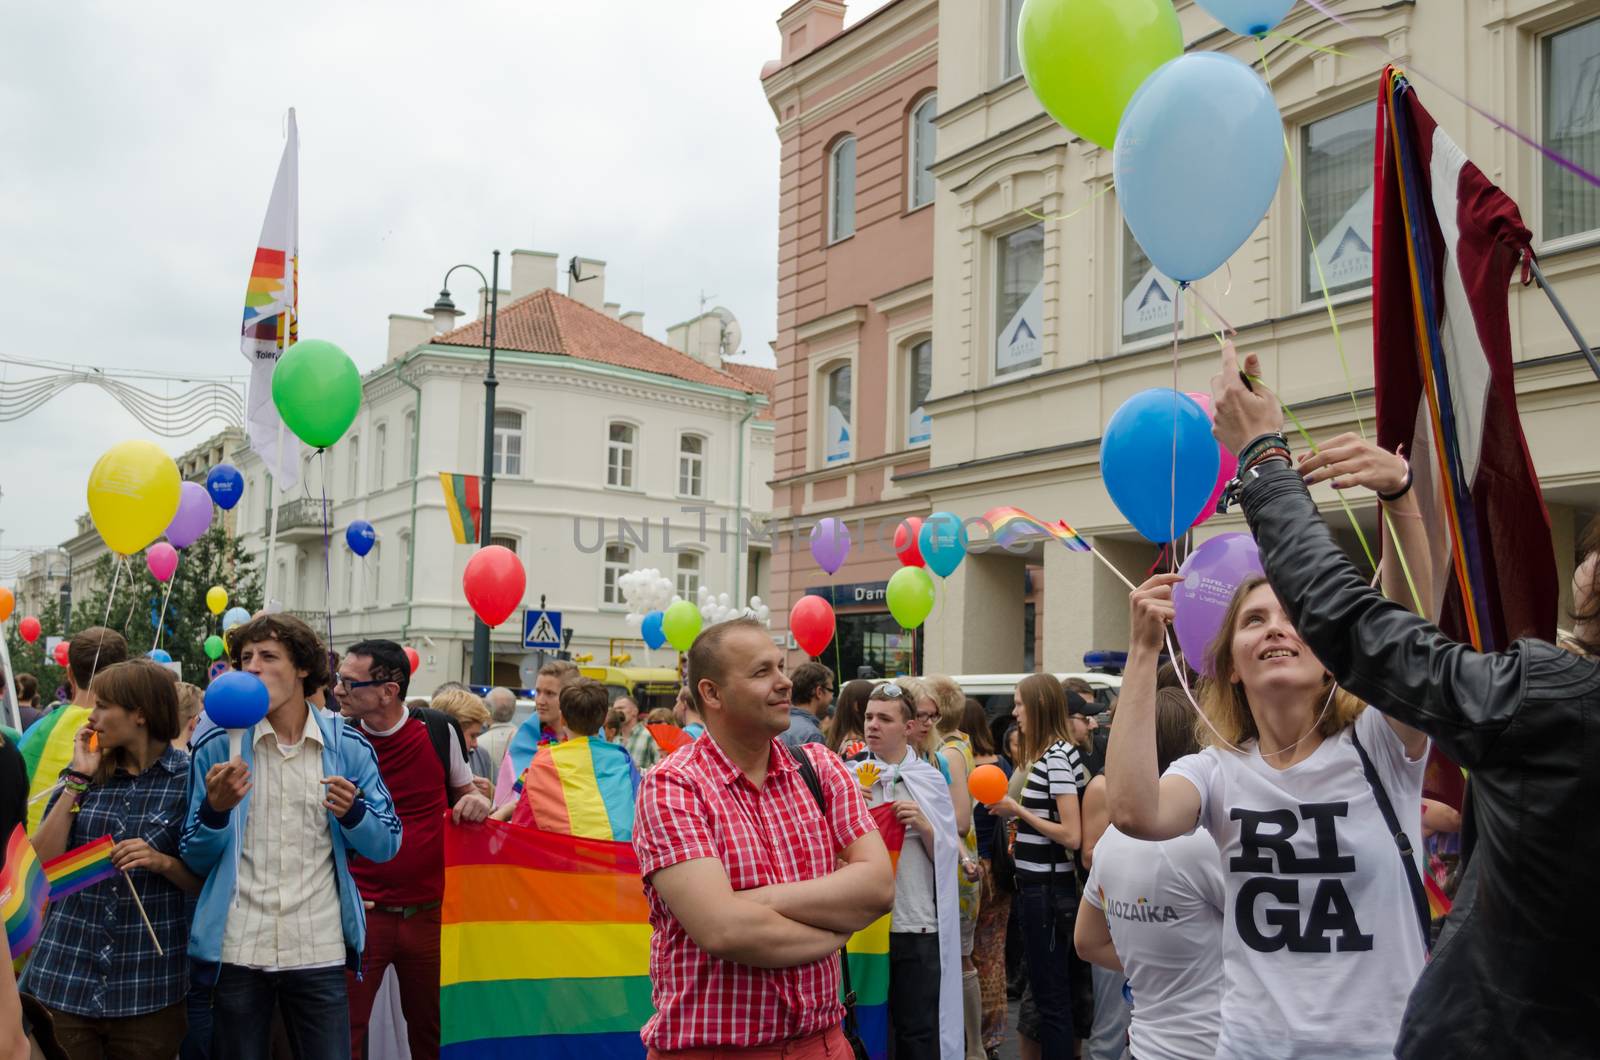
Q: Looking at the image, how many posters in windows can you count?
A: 5